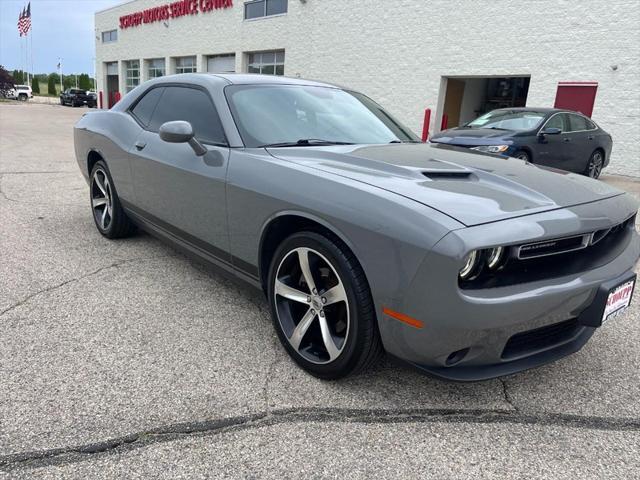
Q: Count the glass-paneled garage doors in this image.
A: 4